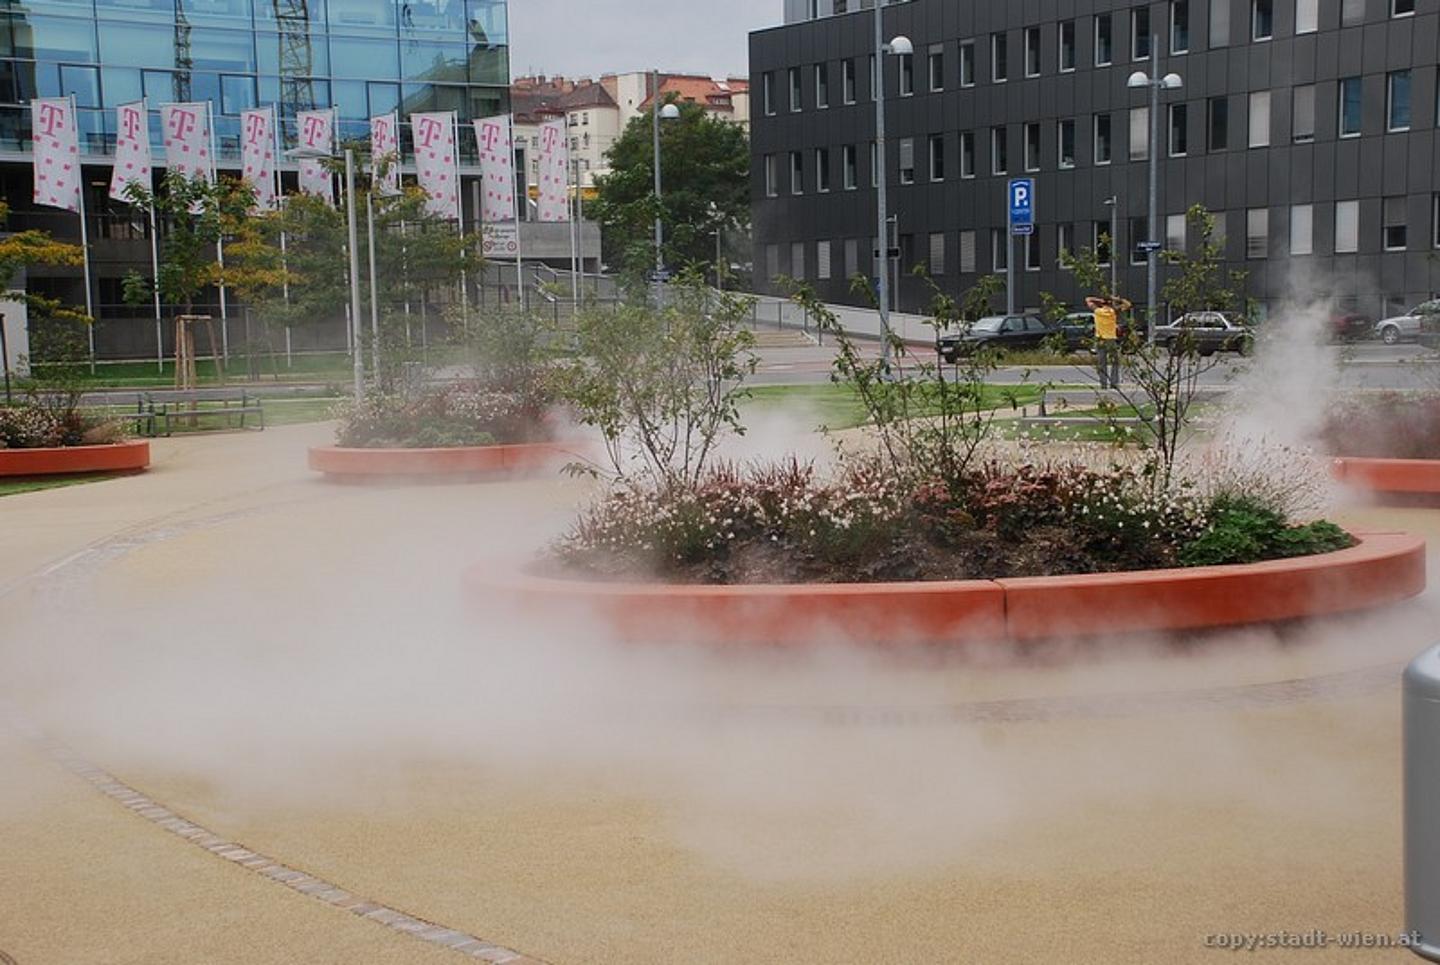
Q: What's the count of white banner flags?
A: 9